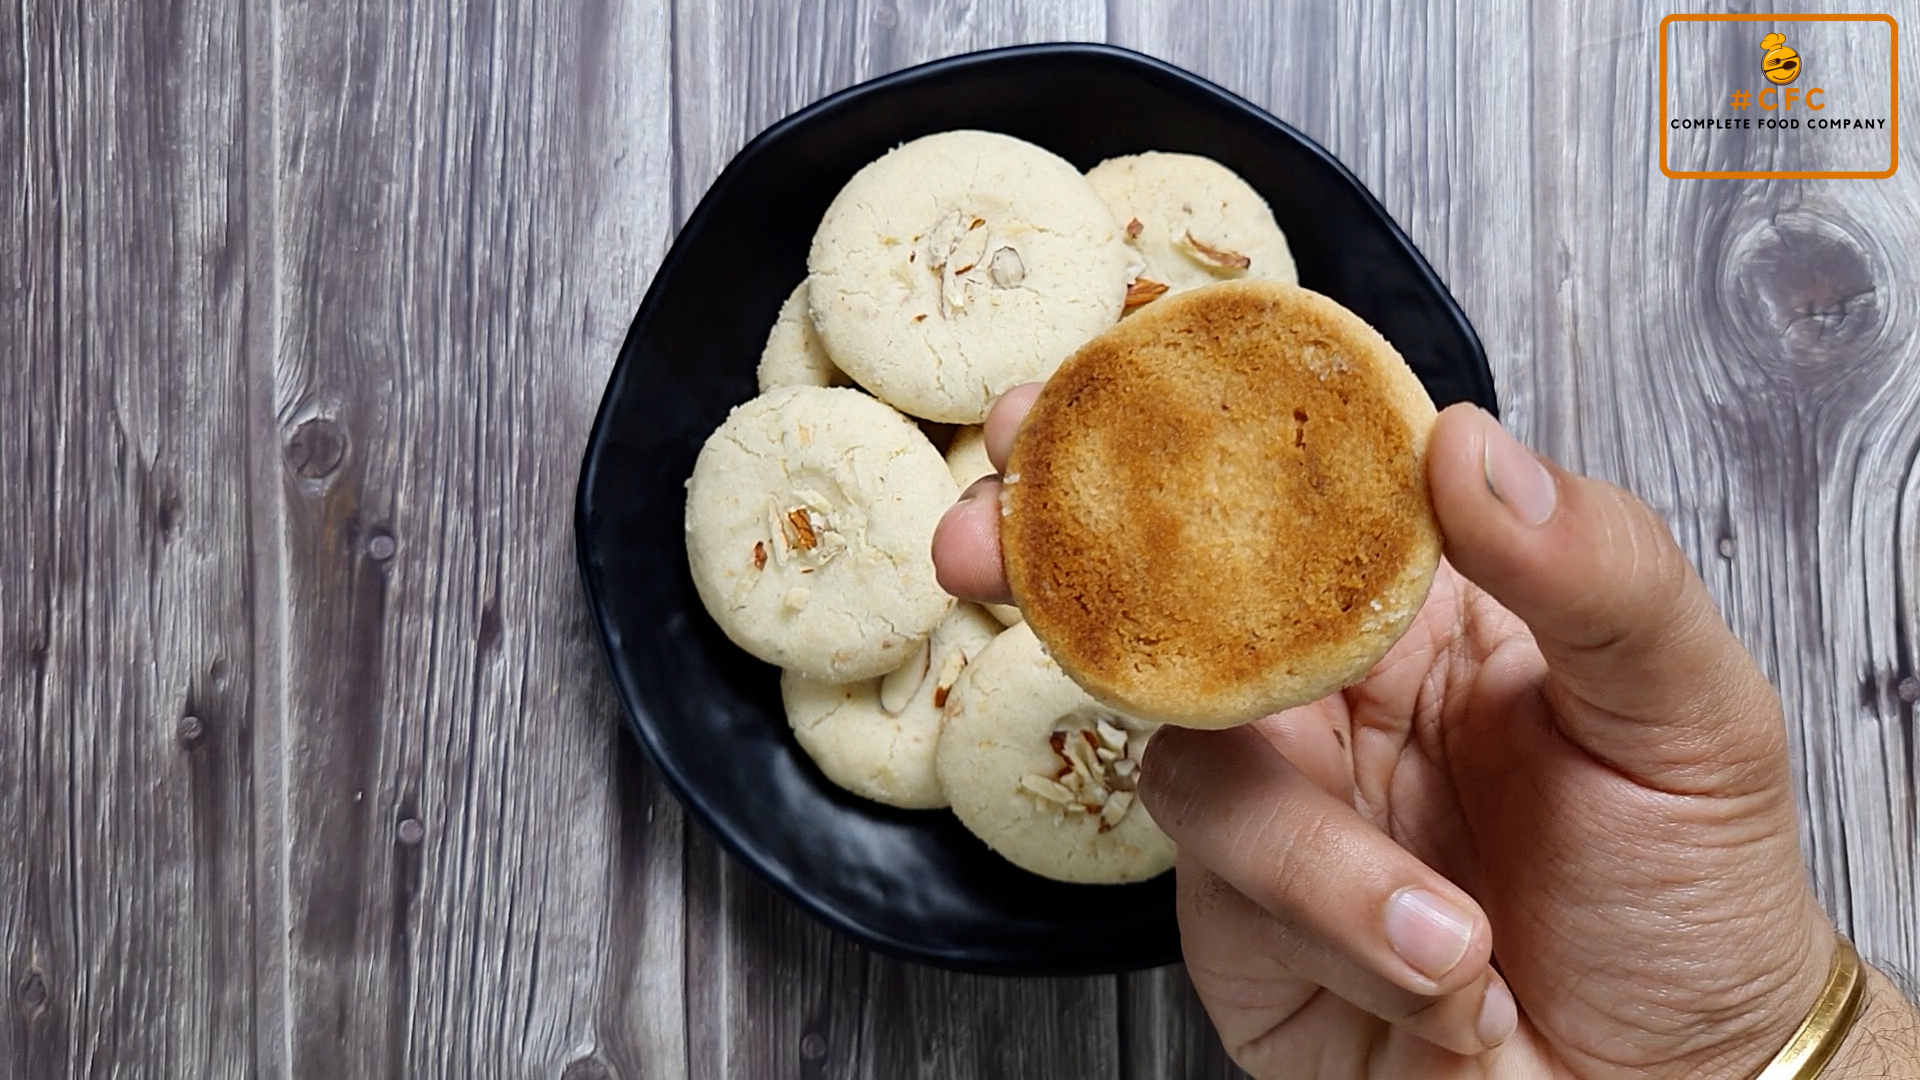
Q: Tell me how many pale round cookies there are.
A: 7